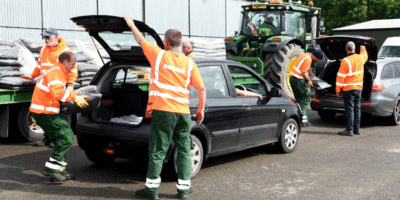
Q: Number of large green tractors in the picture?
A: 1